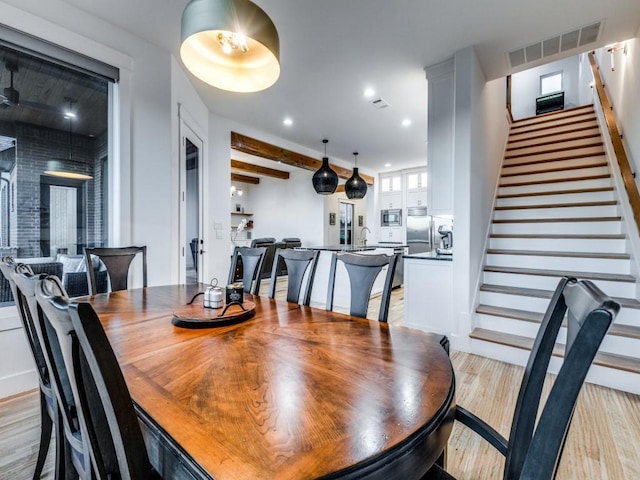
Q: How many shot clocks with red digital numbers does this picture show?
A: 0